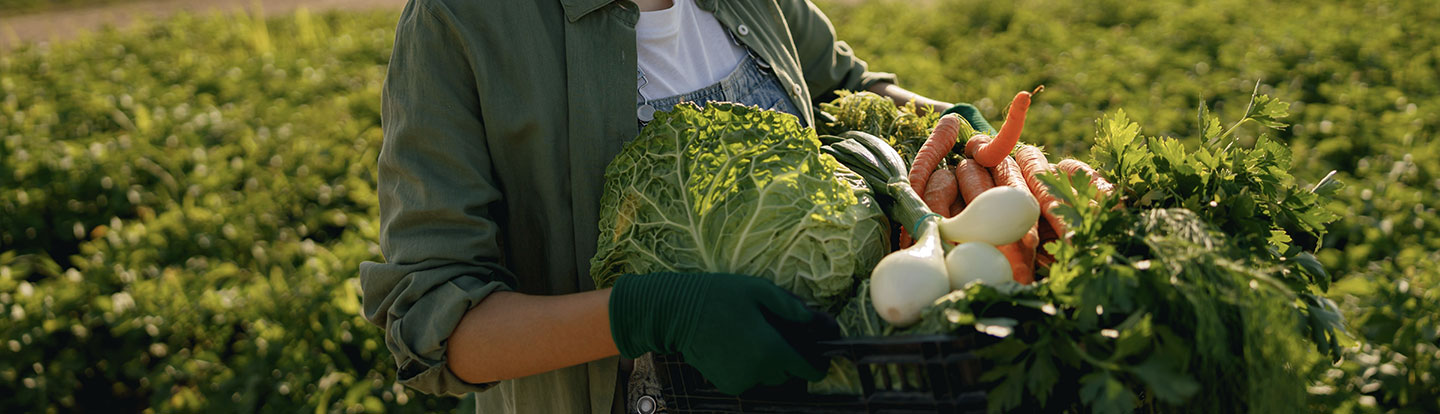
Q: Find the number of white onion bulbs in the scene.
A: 3